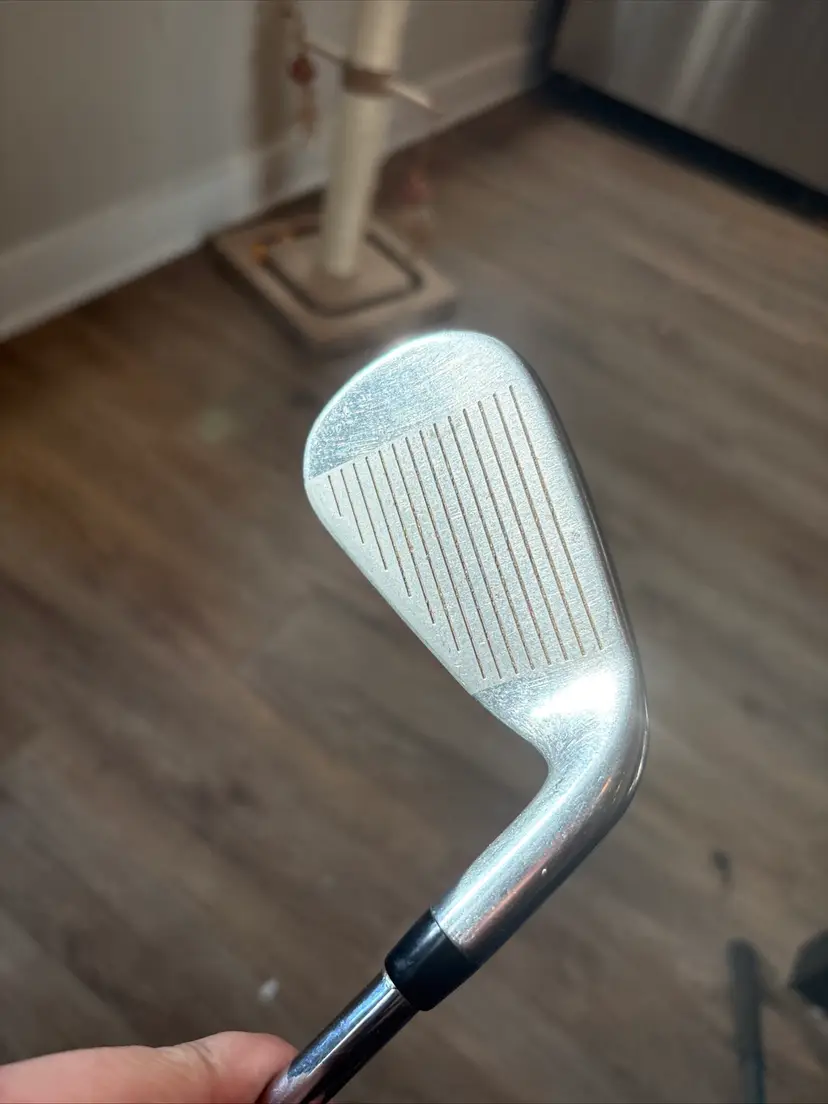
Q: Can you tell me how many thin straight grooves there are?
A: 14